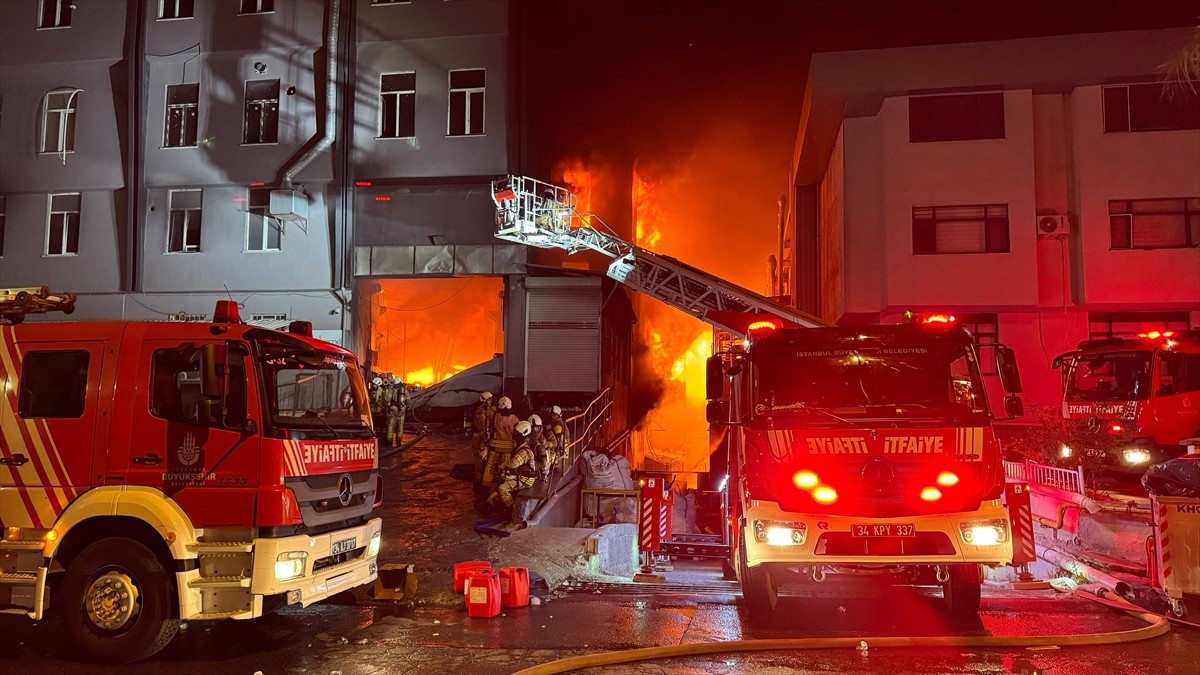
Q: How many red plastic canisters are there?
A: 4